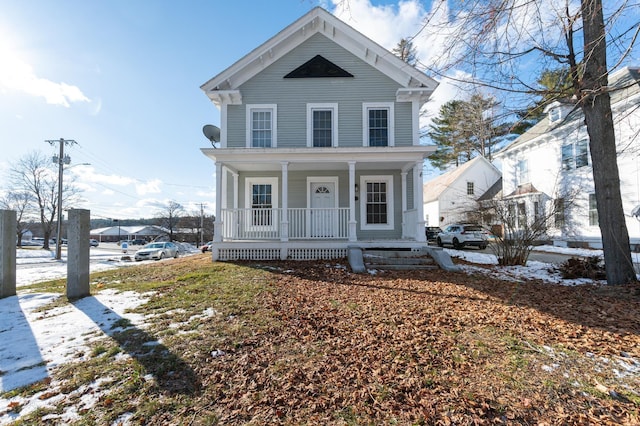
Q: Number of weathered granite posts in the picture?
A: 2